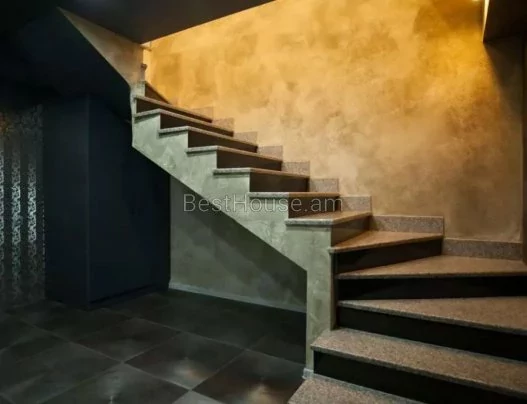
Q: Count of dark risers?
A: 12